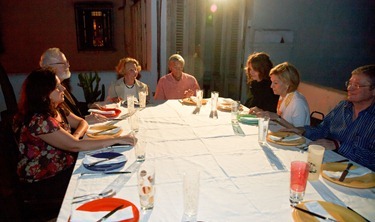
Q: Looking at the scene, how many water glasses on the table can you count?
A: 12